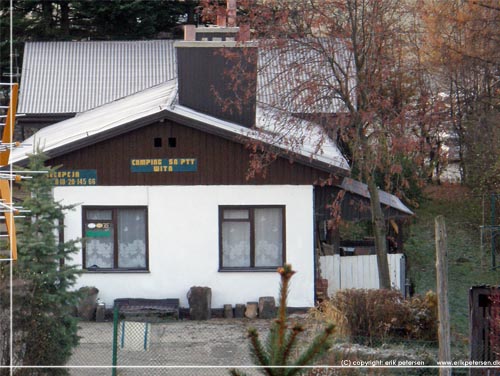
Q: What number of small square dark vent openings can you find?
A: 2